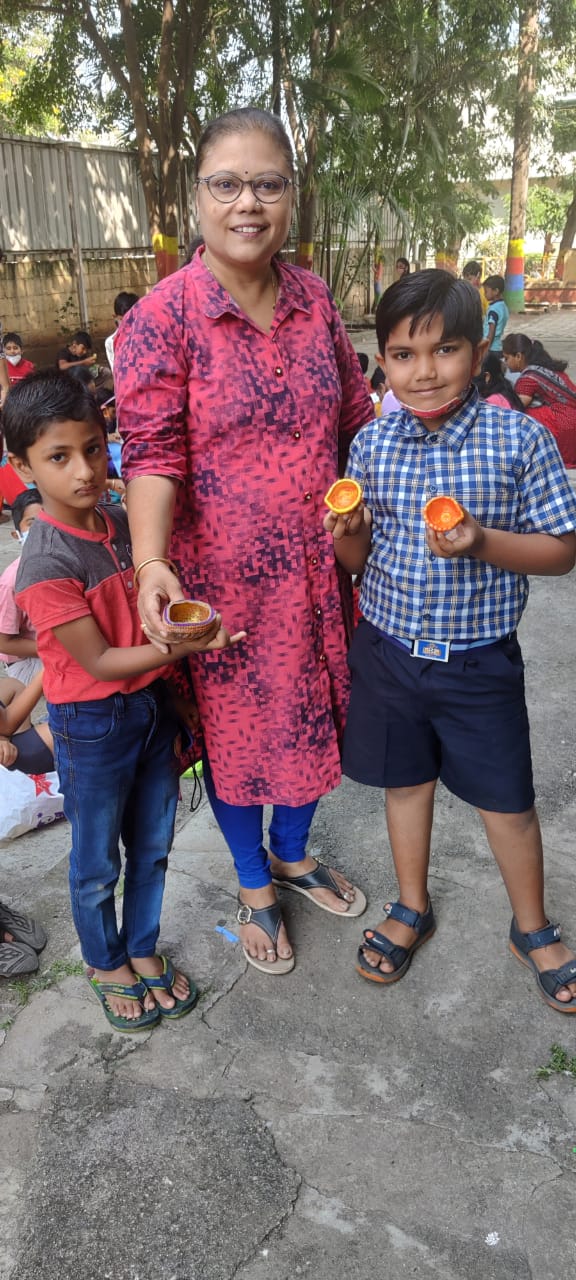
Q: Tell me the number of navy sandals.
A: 2